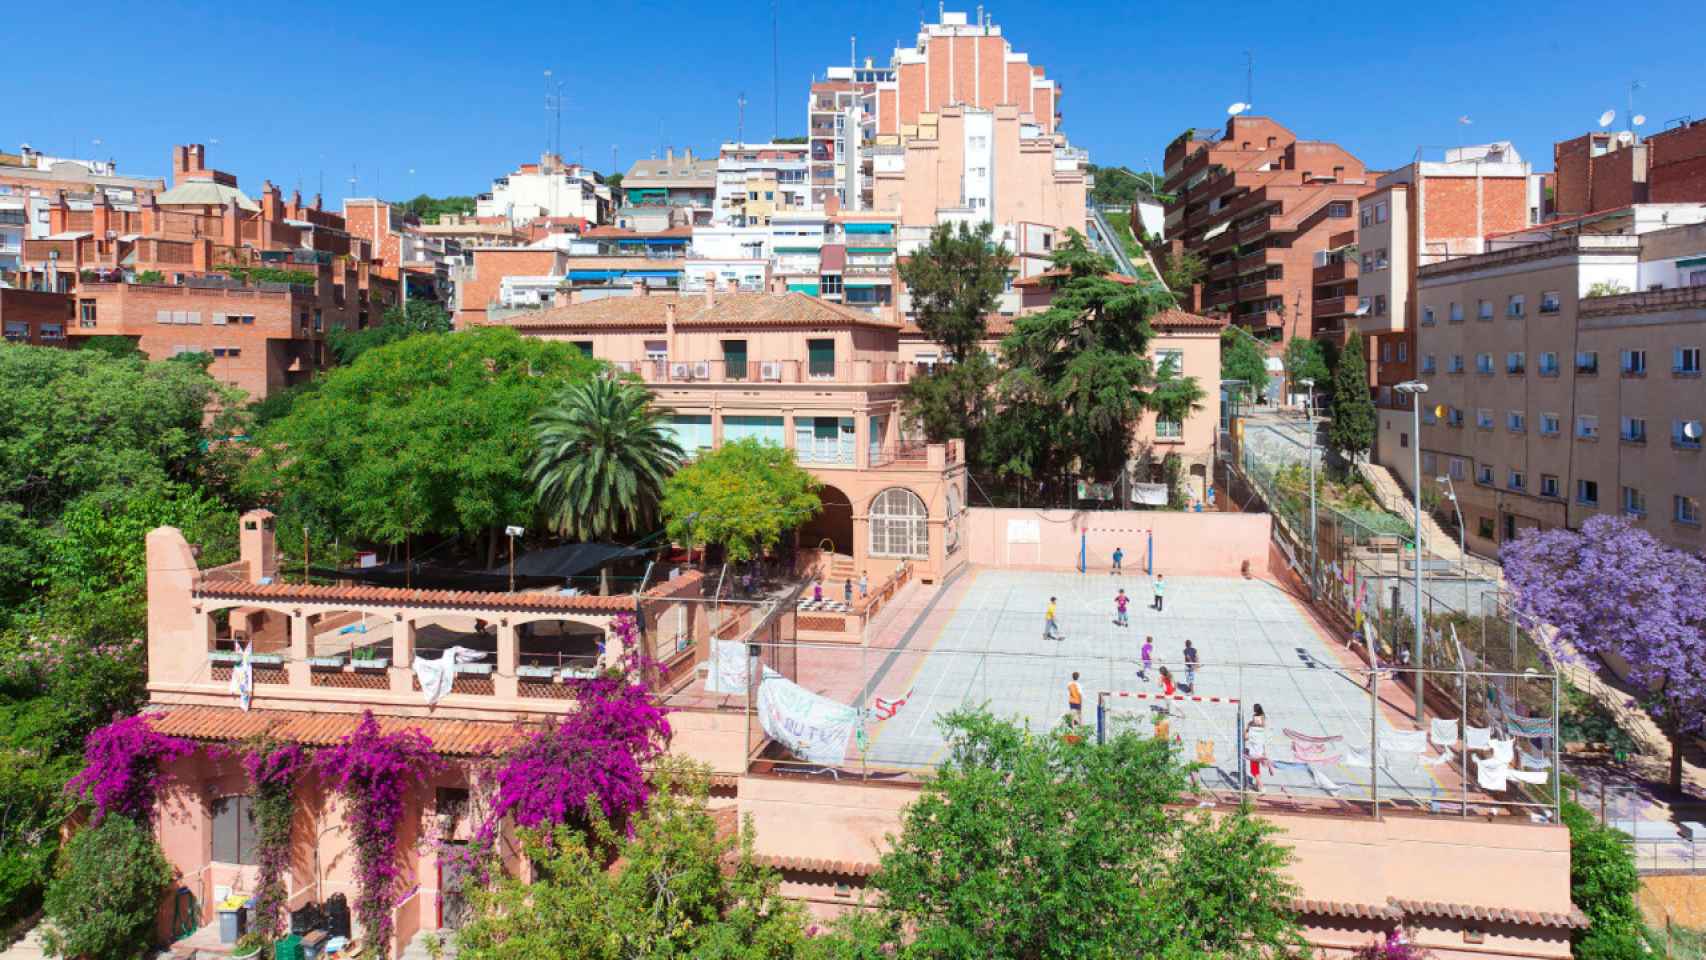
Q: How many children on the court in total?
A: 9